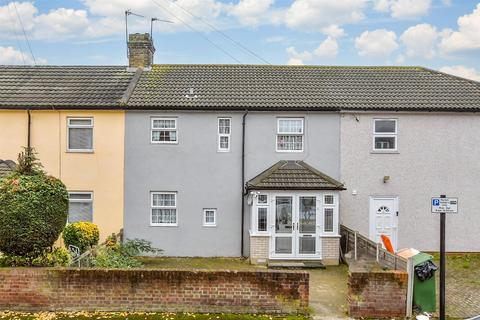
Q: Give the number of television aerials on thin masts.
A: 2